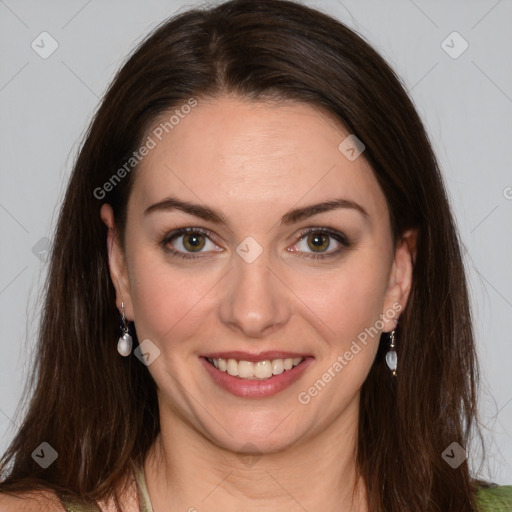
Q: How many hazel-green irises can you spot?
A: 2